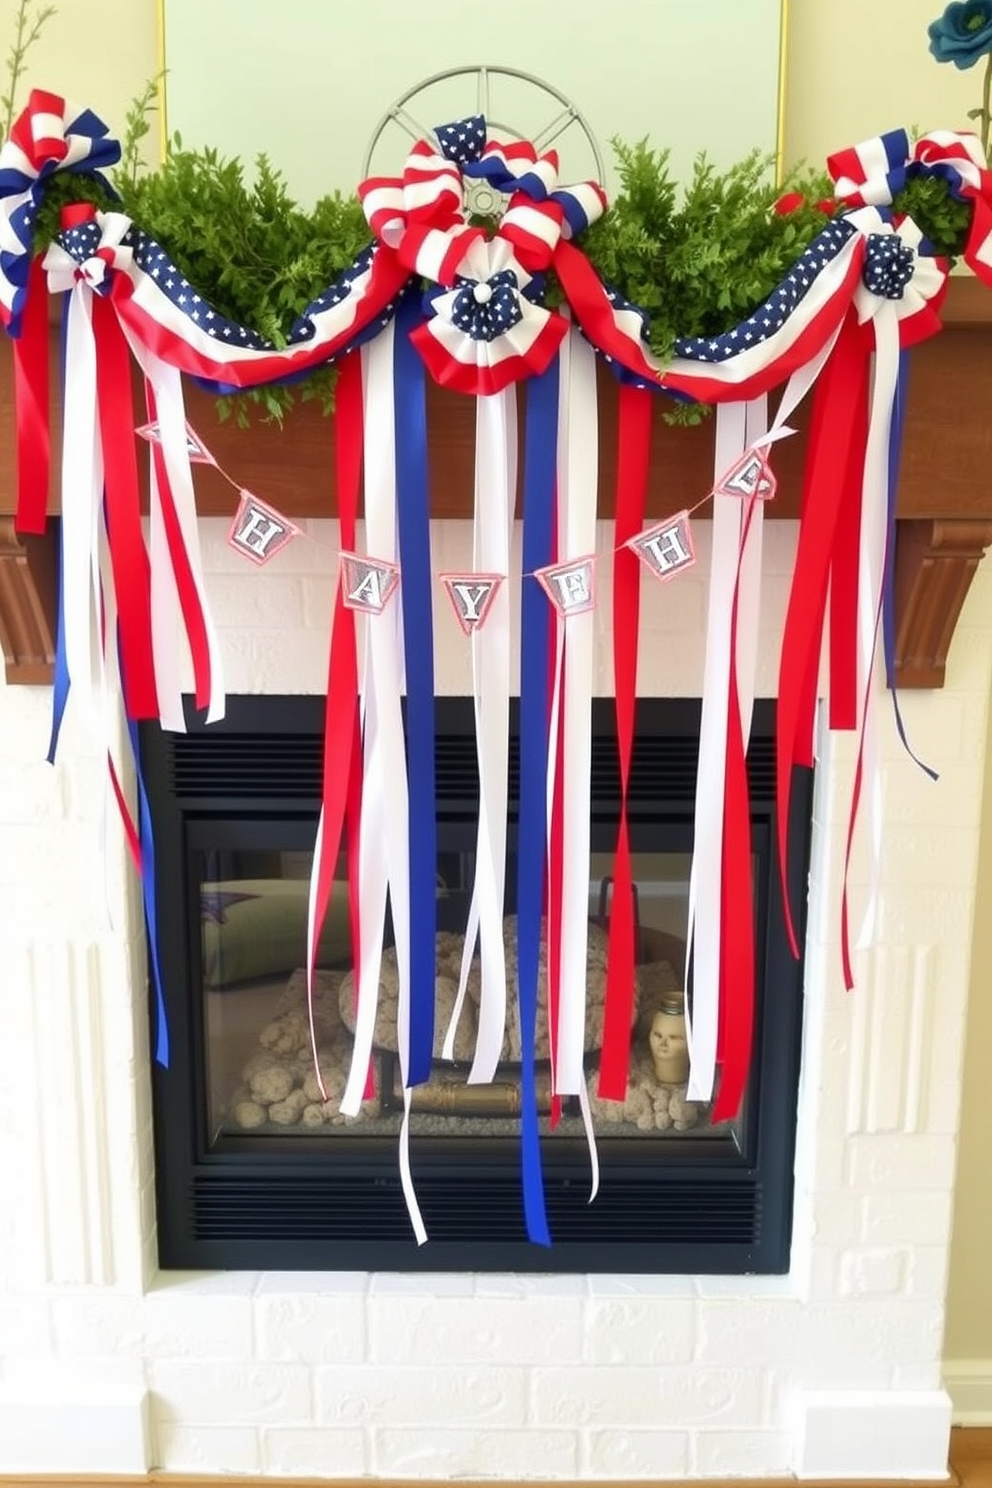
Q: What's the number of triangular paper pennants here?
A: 7